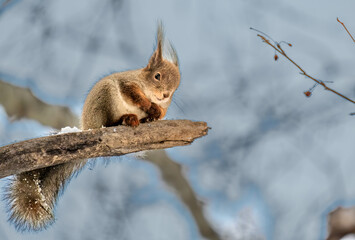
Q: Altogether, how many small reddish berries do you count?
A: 3